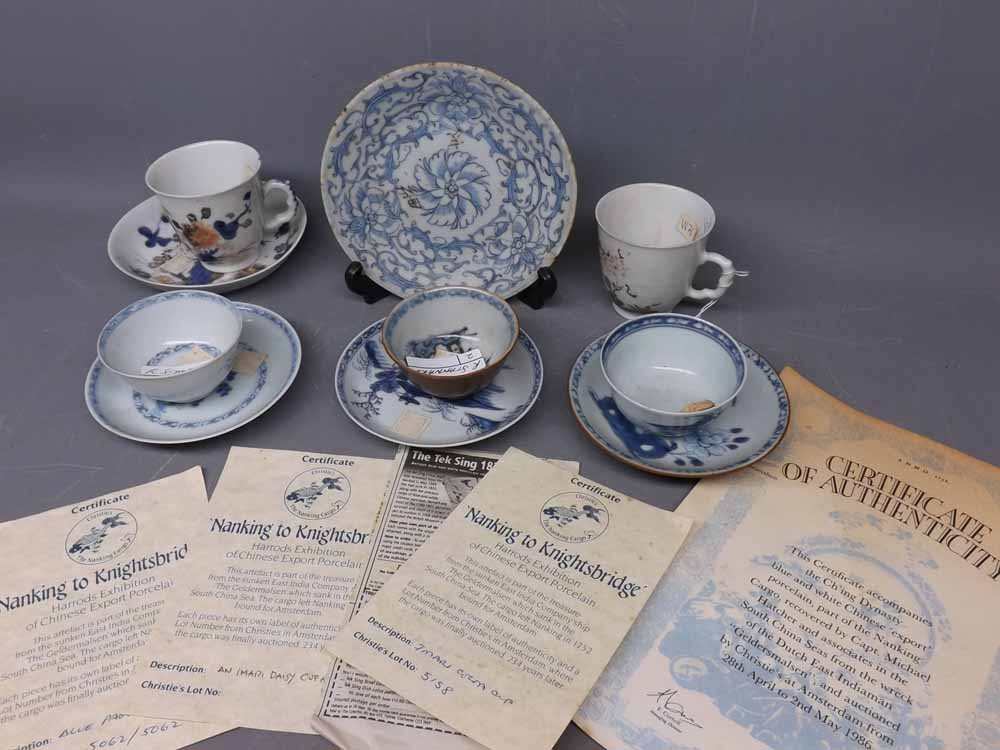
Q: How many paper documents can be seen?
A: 5